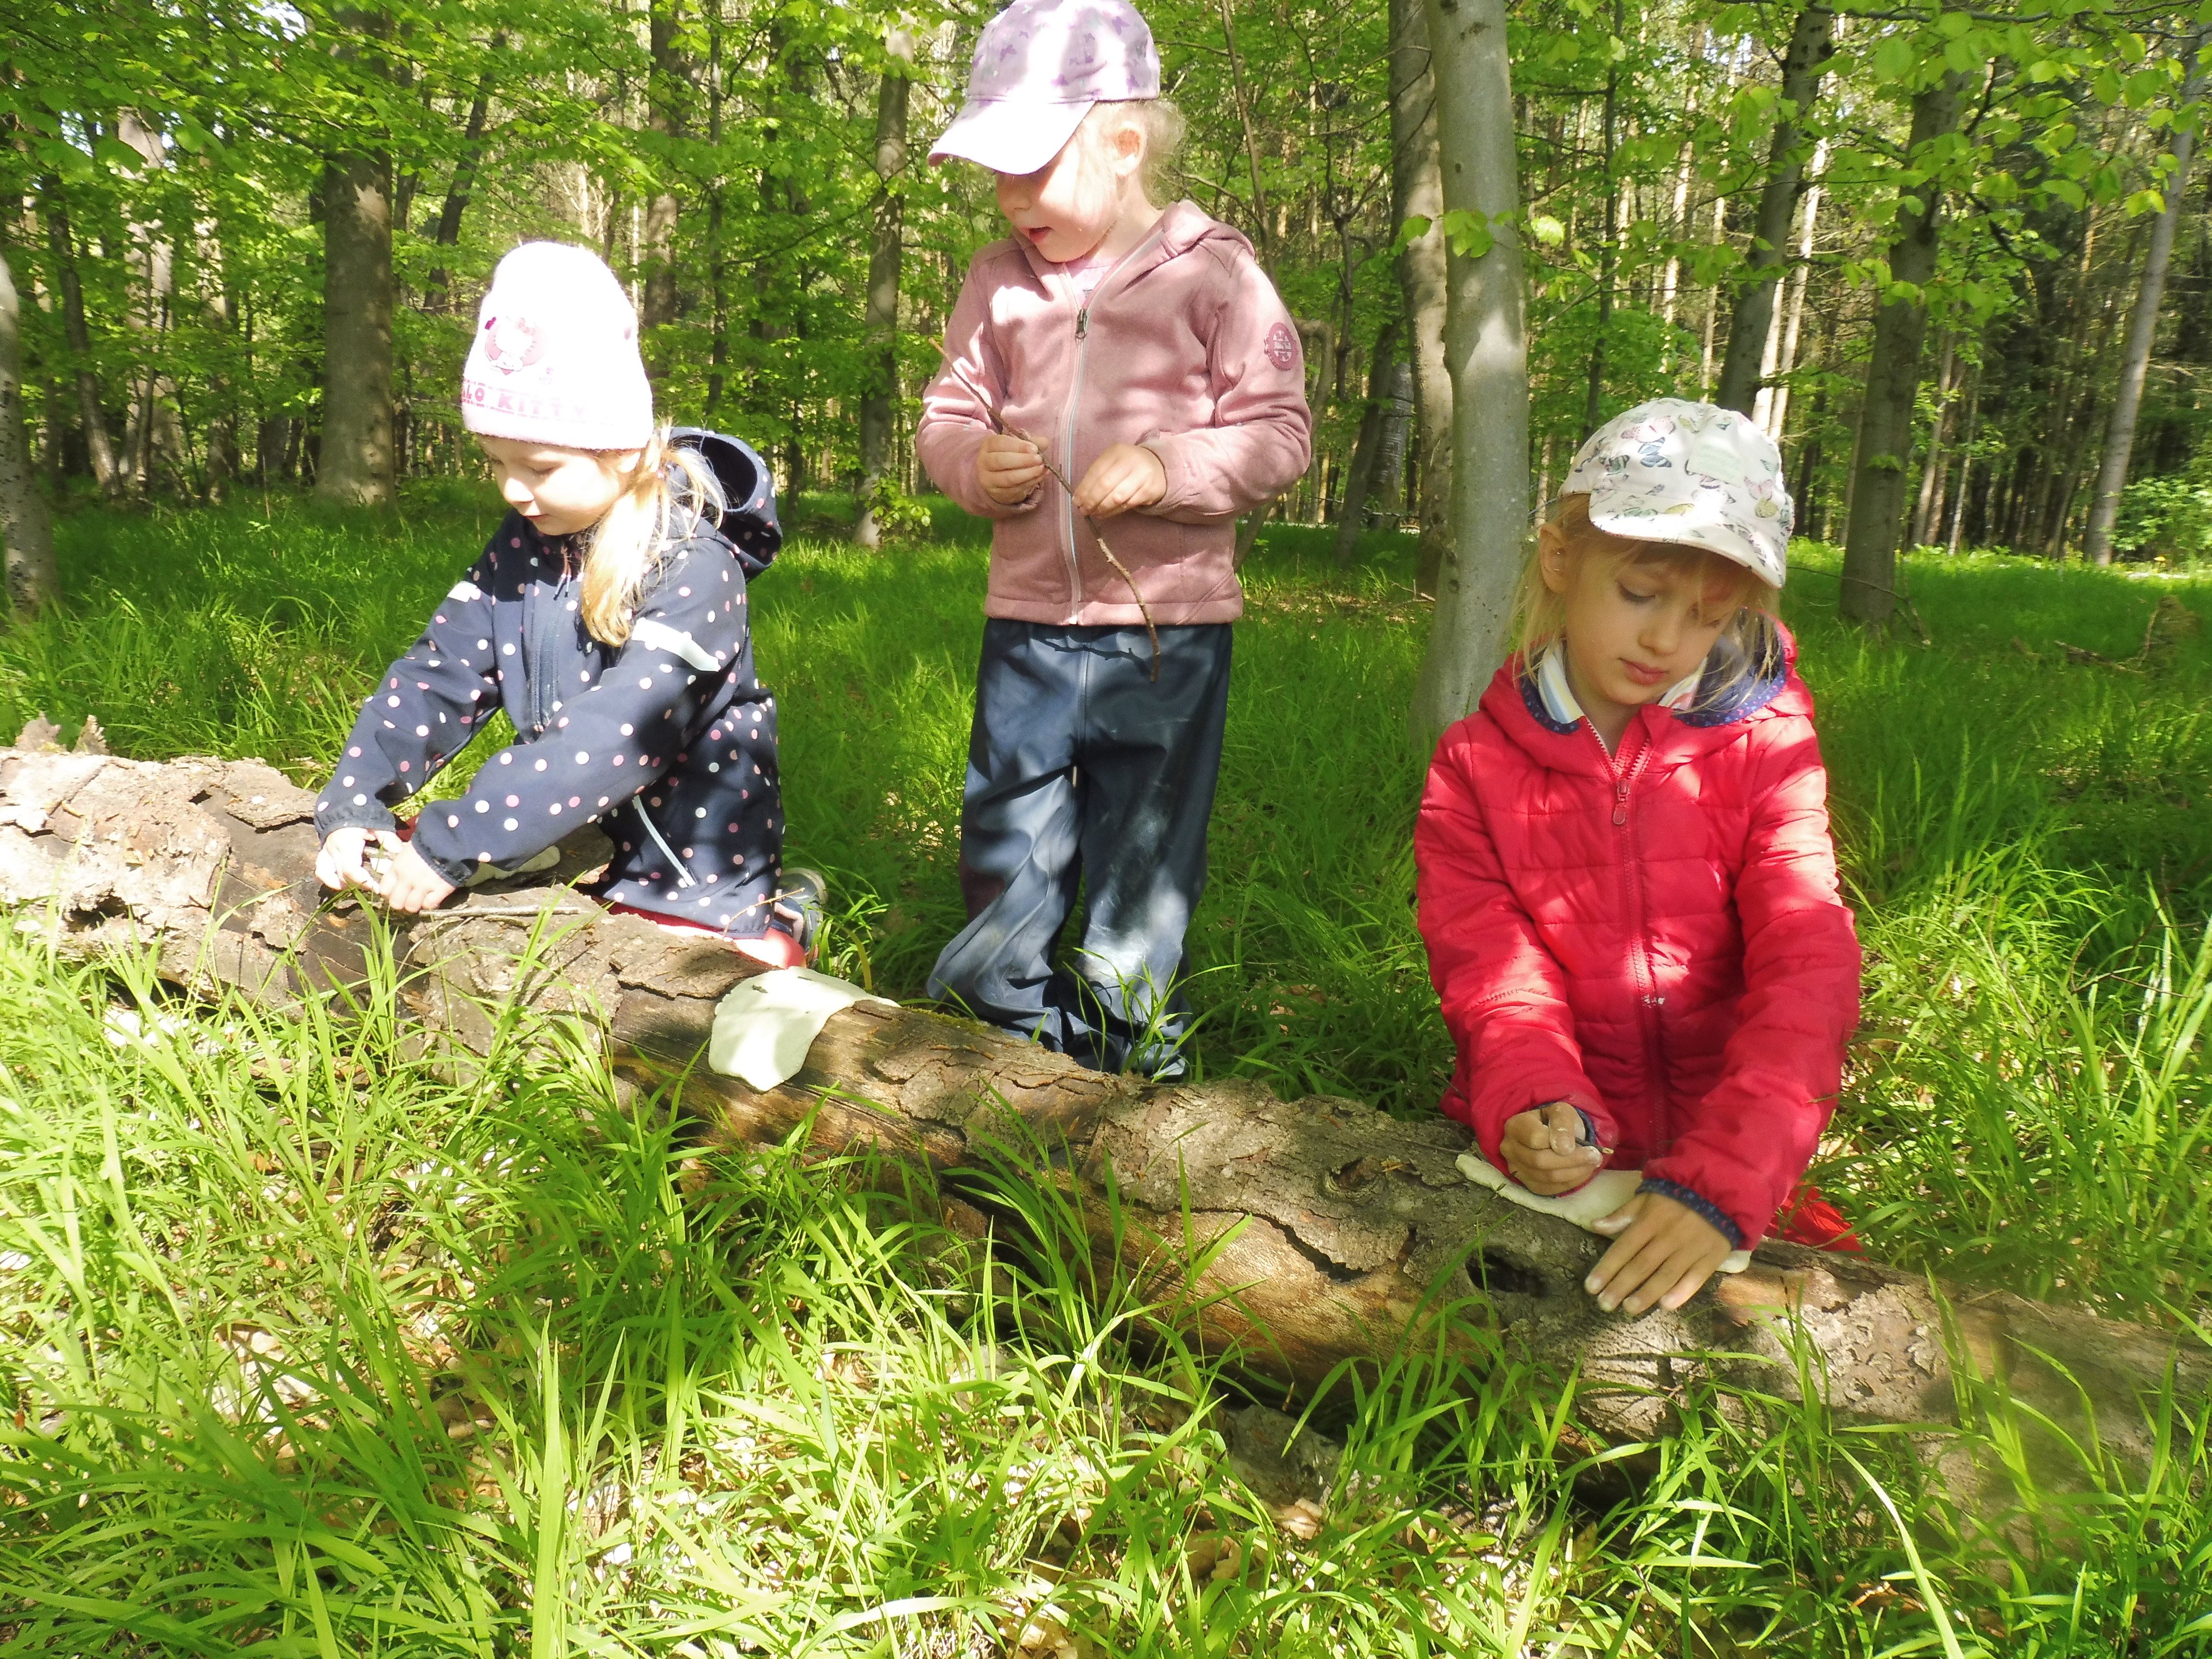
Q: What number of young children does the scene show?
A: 3